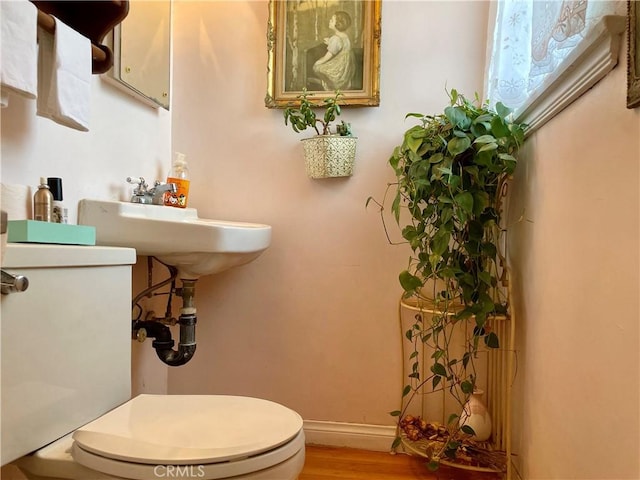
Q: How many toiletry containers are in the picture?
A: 3